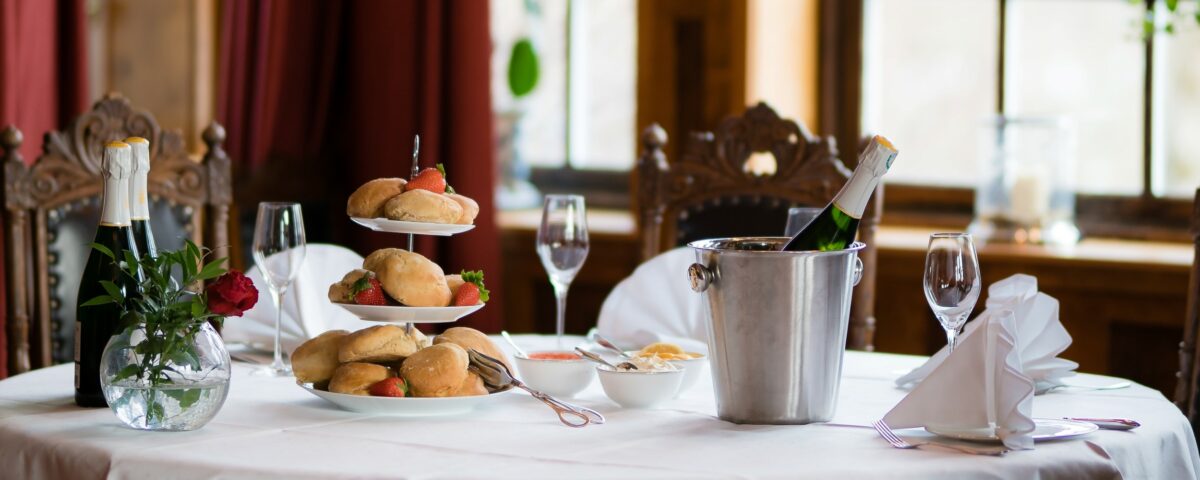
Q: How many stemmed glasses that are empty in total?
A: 3